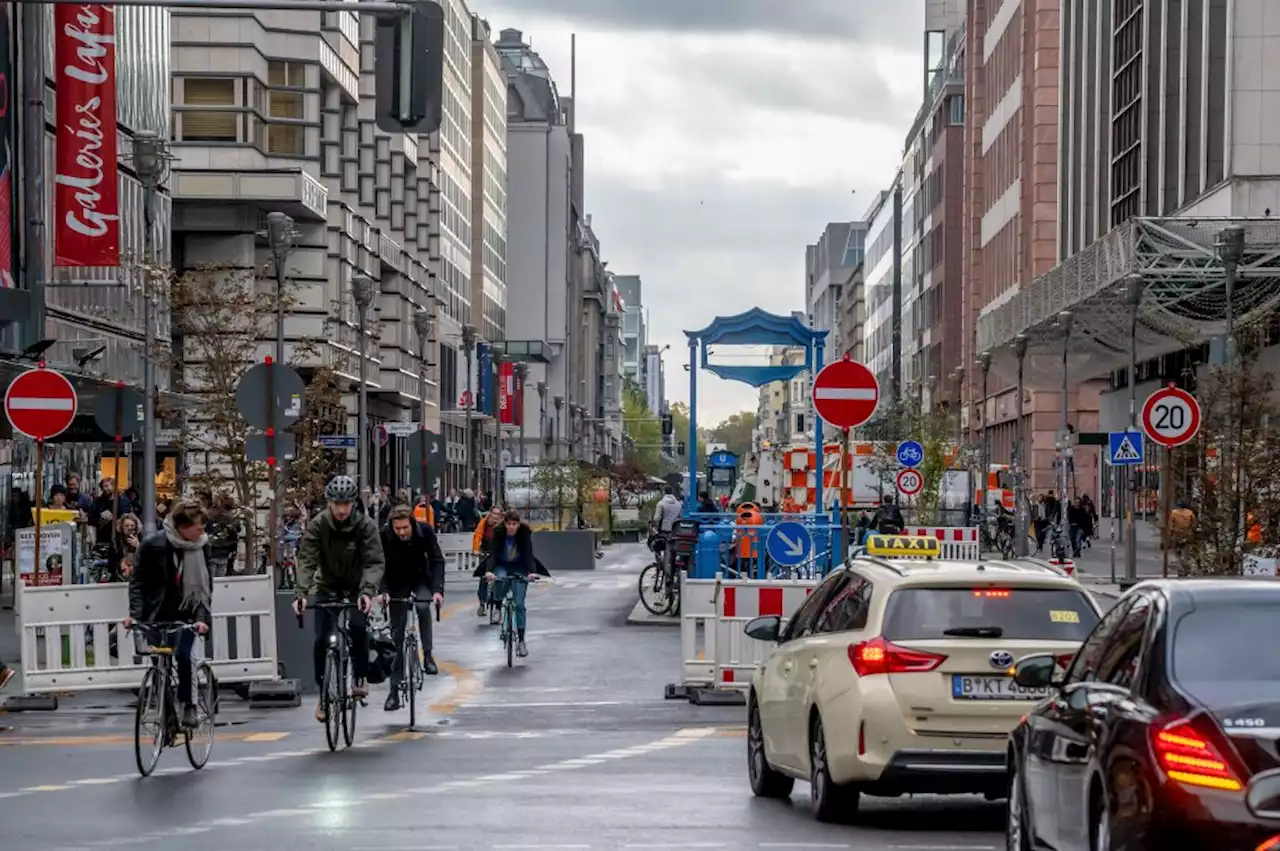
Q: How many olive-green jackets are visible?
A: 1